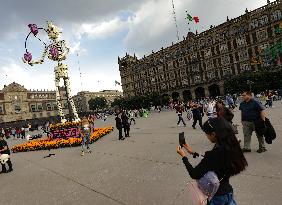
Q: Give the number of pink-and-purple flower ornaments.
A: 3